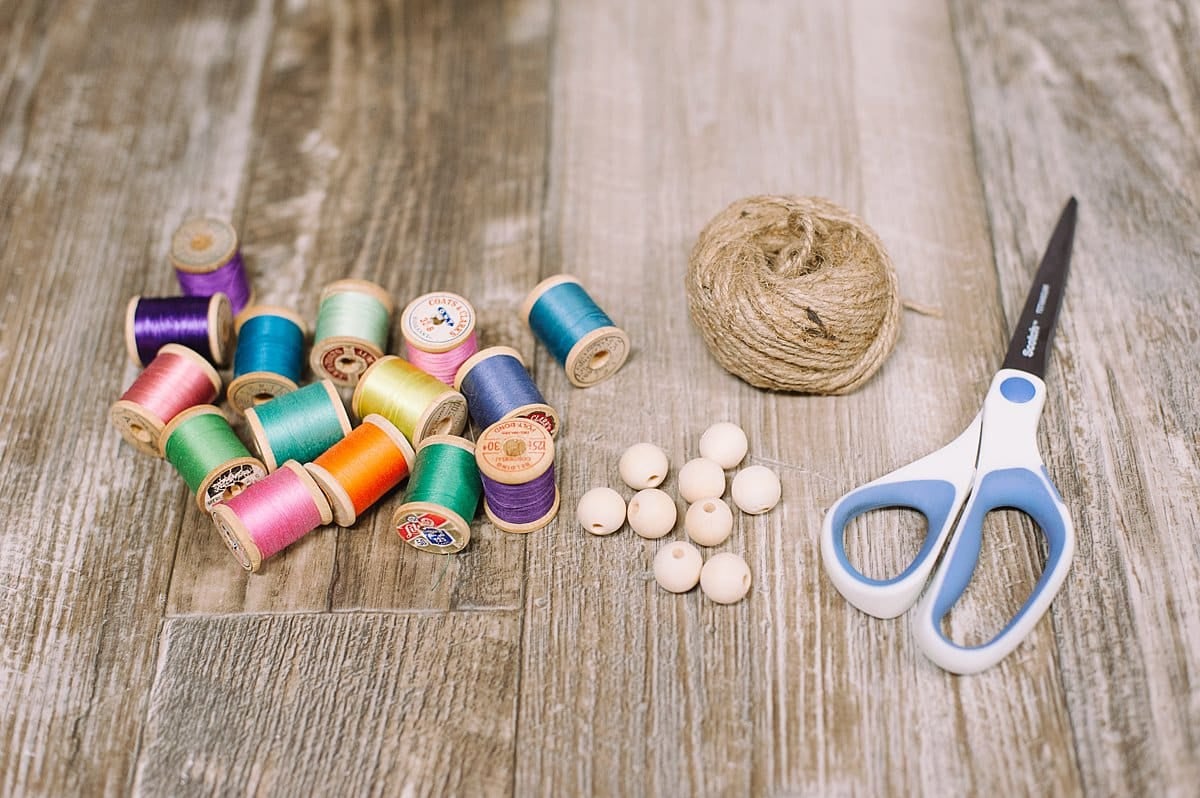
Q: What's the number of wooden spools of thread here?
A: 15